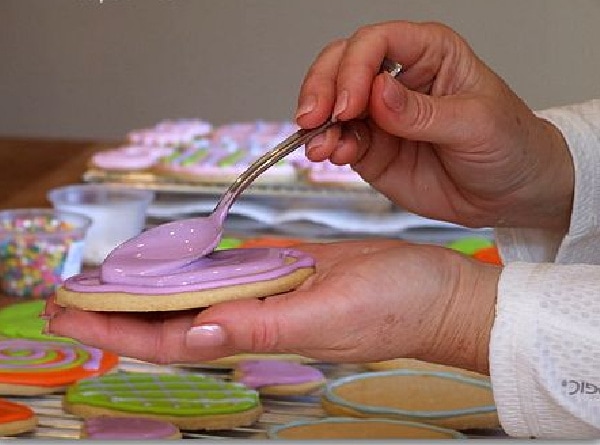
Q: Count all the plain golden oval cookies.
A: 2